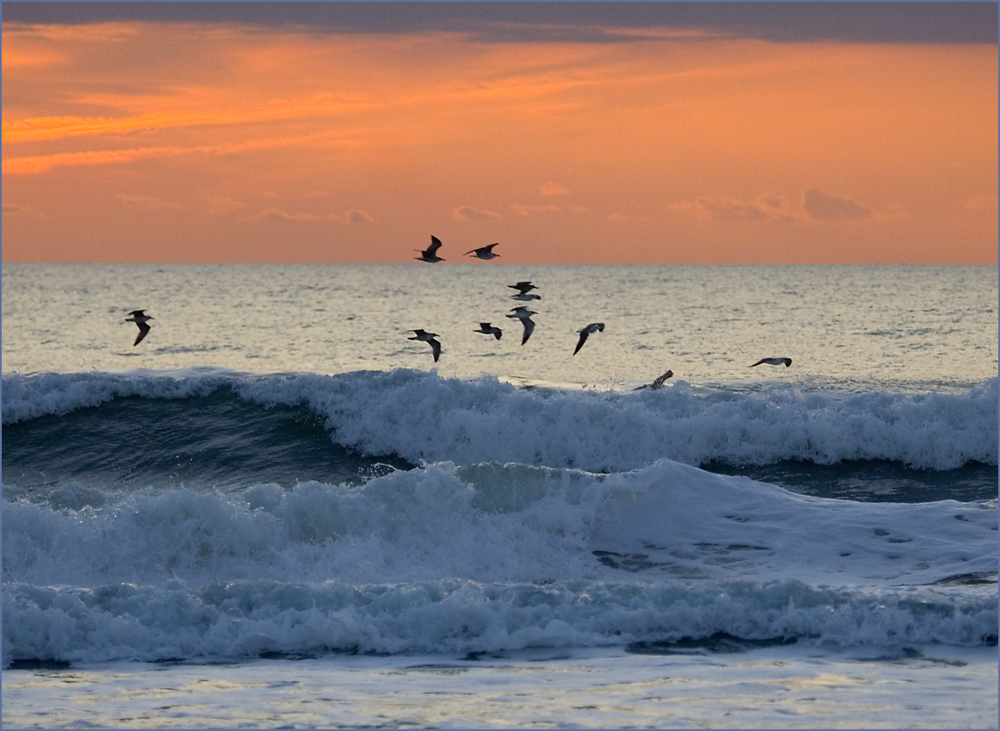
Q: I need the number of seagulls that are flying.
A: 11